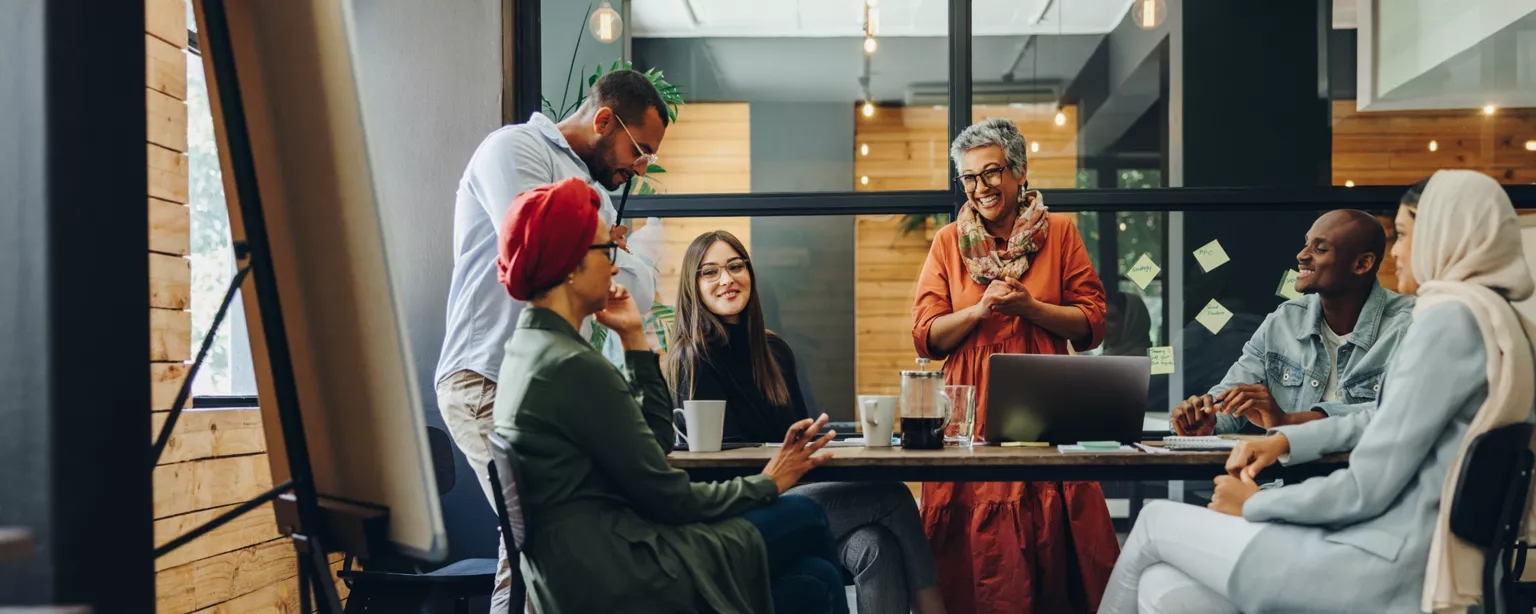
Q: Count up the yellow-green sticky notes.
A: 5